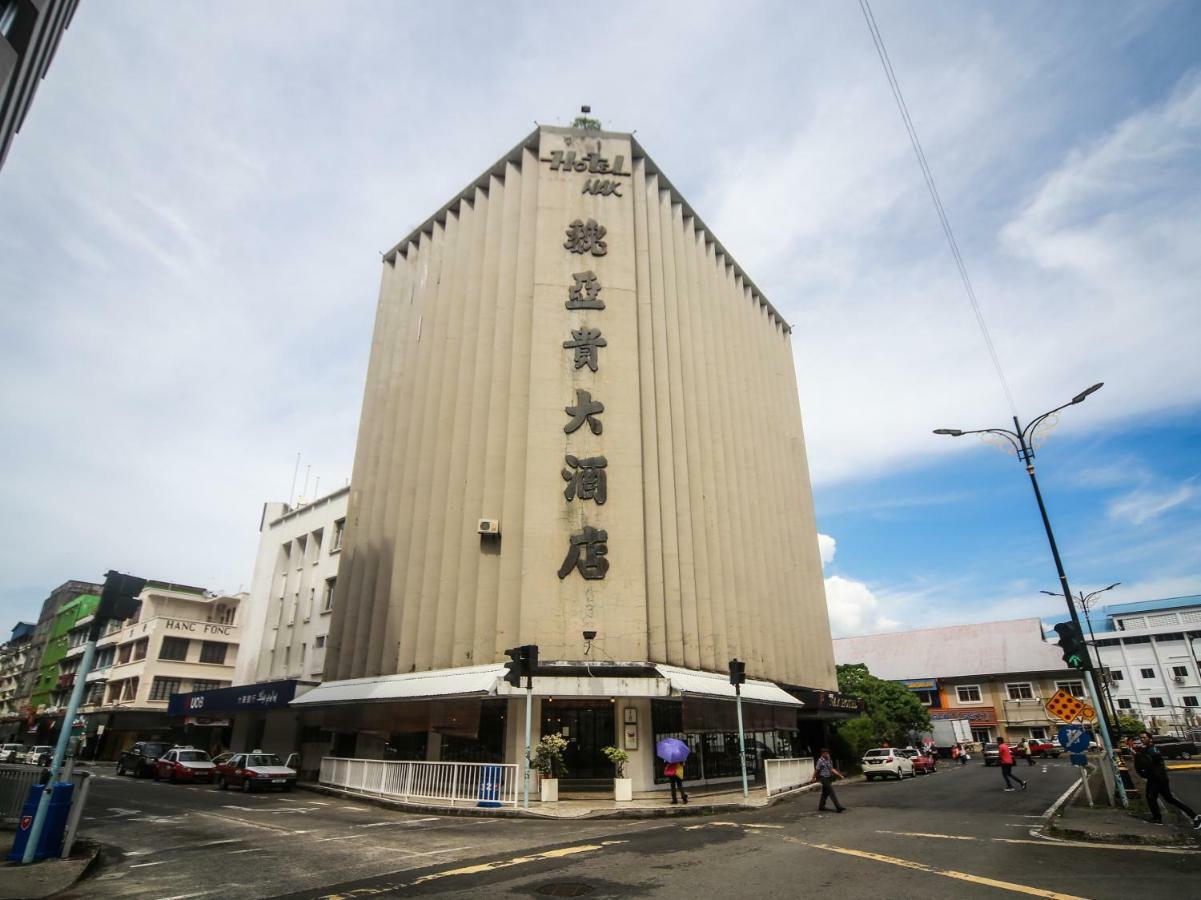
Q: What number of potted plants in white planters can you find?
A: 2